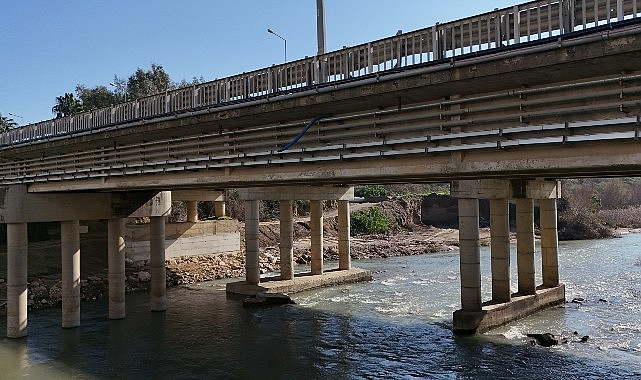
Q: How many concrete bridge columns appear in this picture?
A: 14